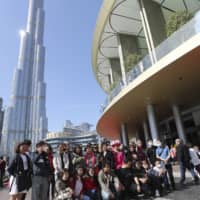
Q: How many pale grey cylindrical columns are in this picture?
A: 4